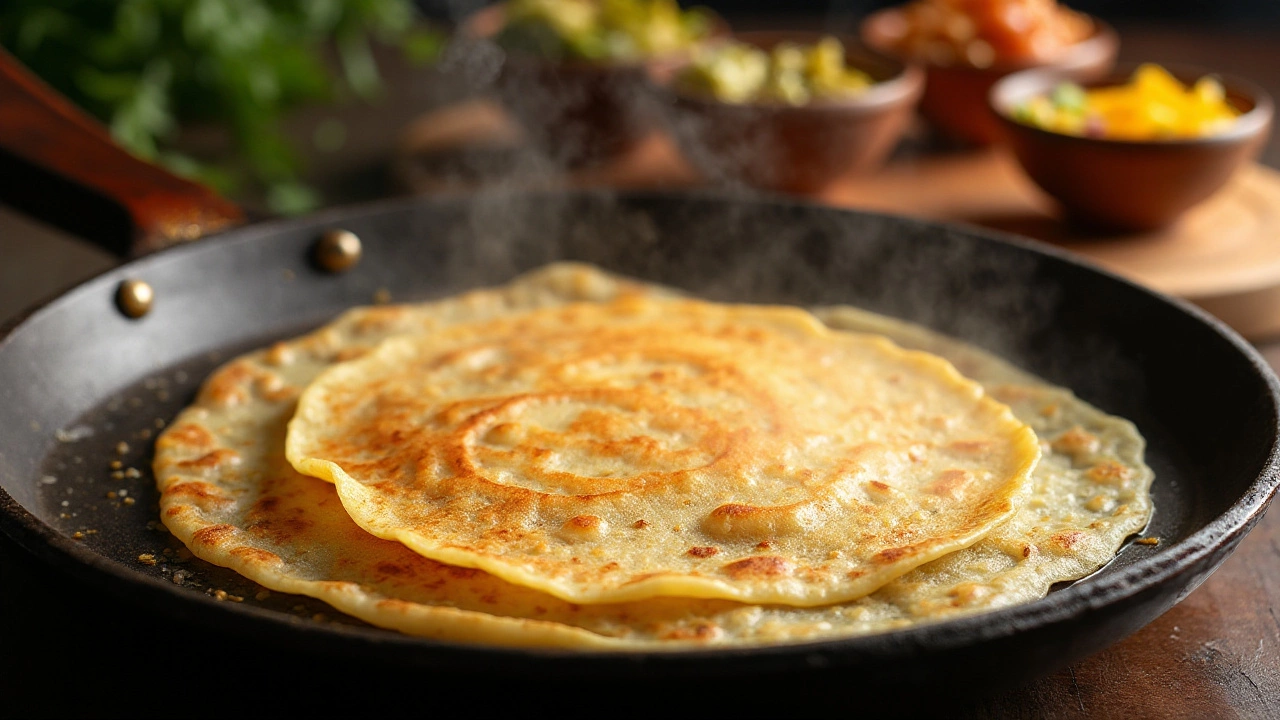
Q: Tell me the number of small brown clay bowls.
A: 4